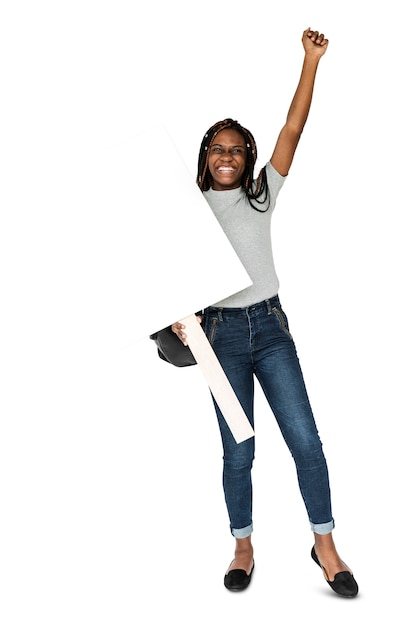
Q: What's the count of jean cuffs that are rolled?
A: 2